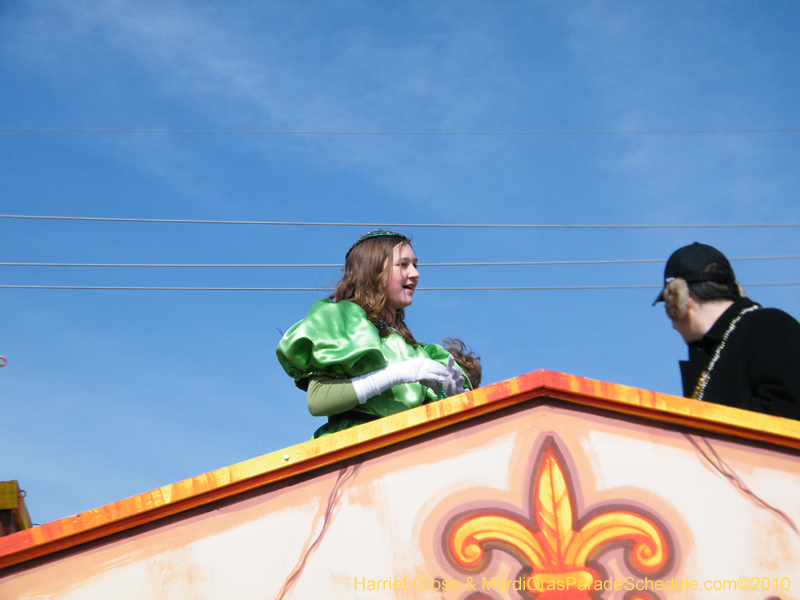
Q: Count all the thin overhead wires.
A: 4